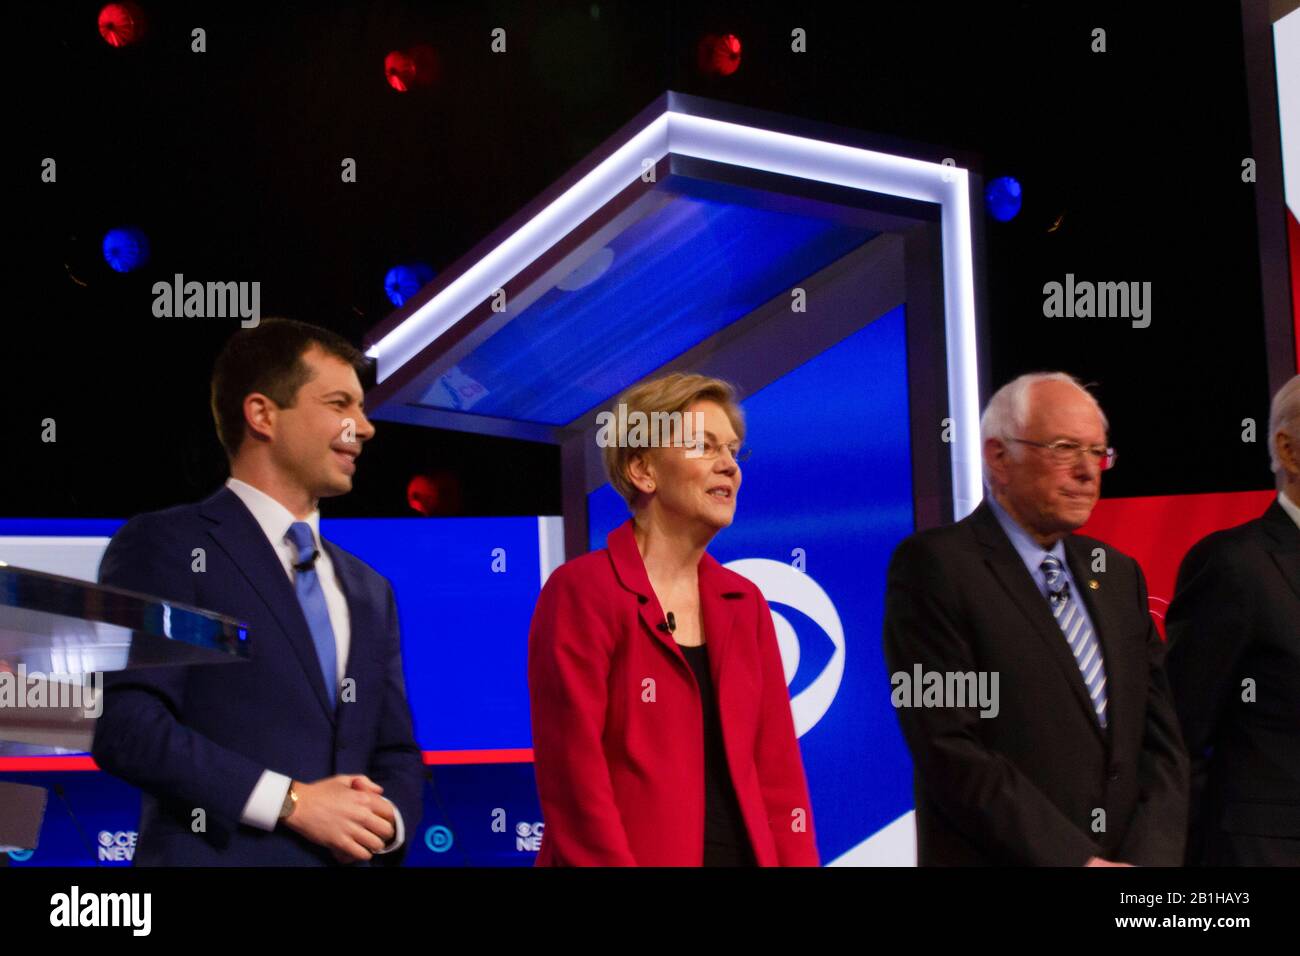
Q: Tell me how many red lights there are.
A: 4